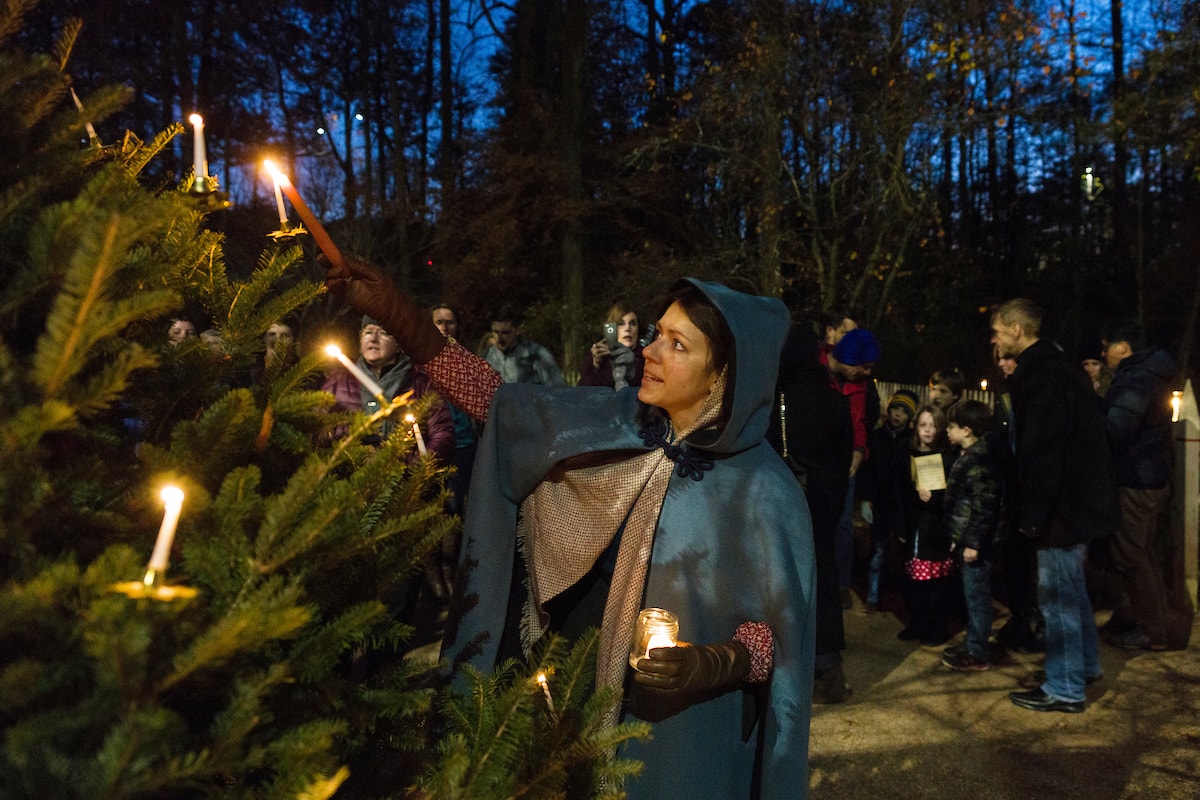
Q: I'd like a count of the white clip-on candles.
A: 7